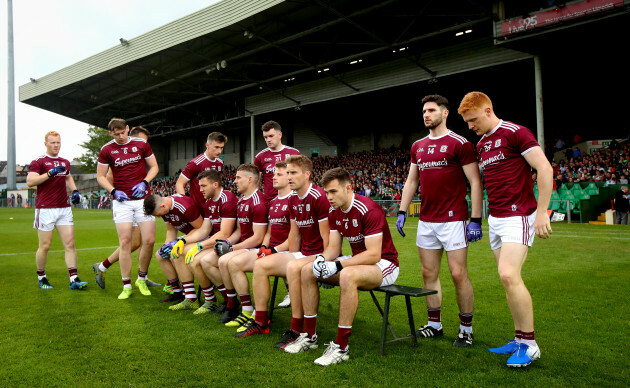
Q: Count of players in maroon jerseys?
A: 13